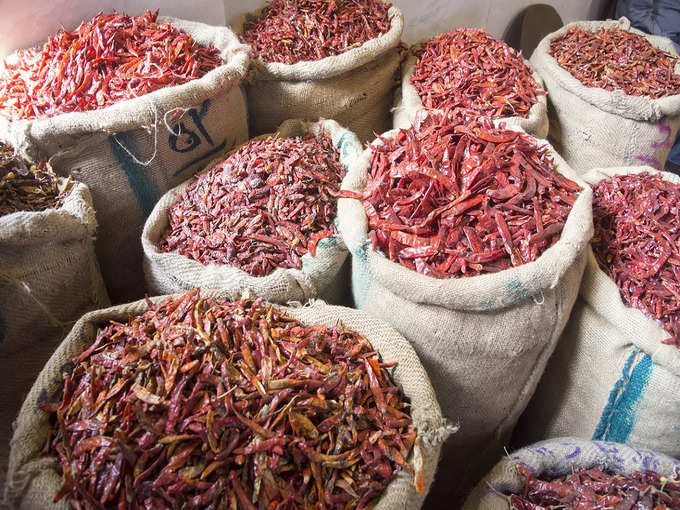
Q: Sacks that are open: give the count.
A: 10